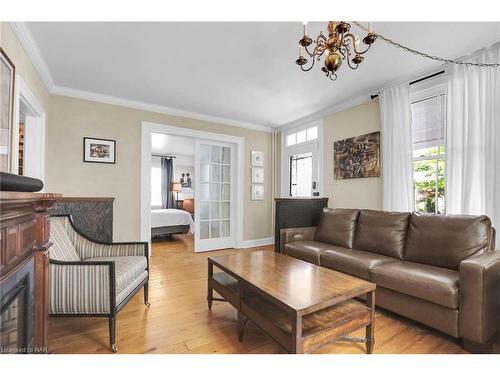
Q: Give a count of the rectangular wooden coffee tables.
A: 1